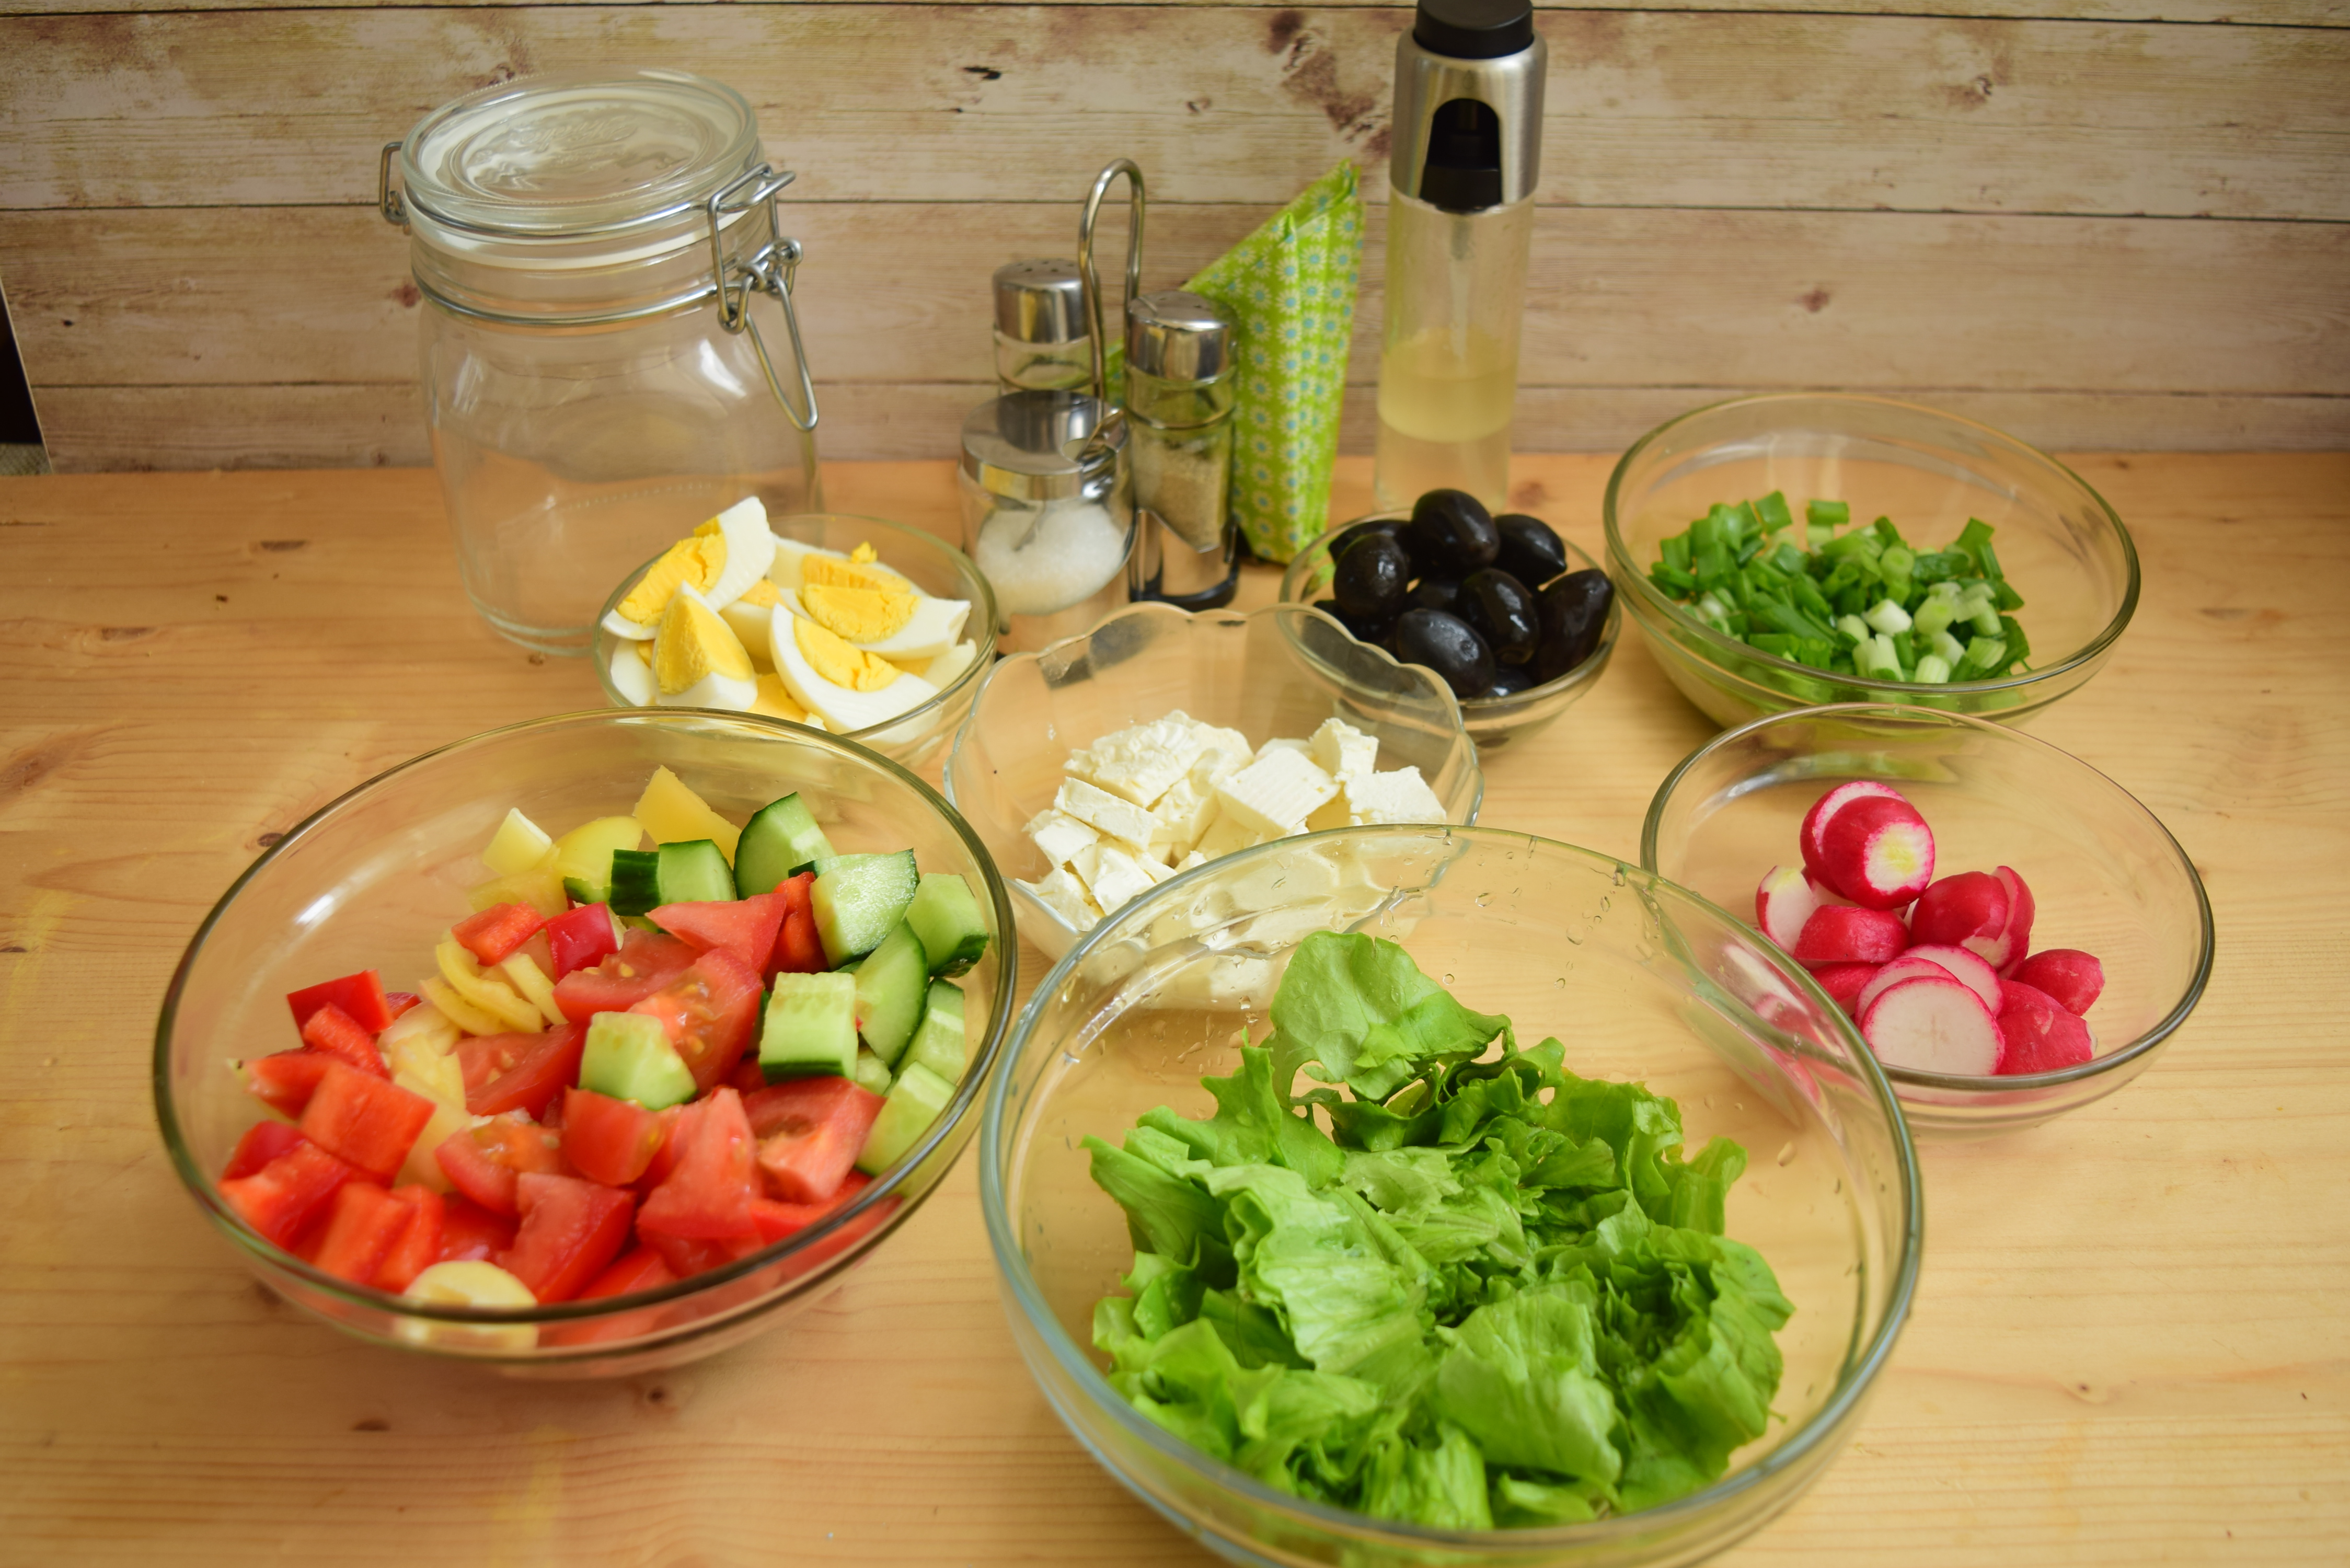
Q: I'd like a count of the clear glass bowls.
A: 7